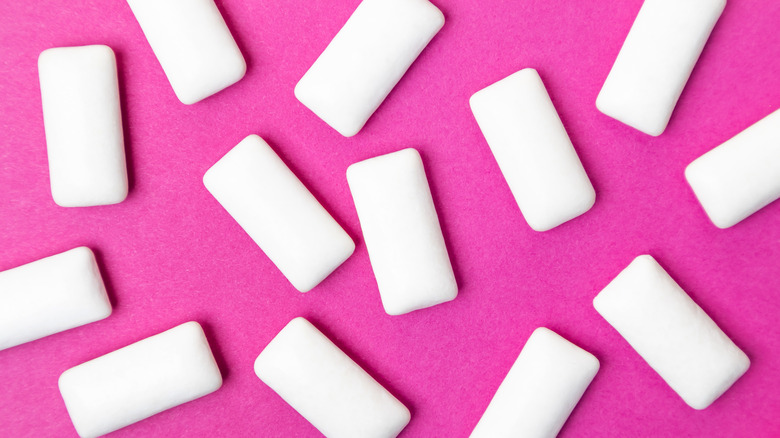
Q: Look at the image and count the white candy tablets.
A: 13